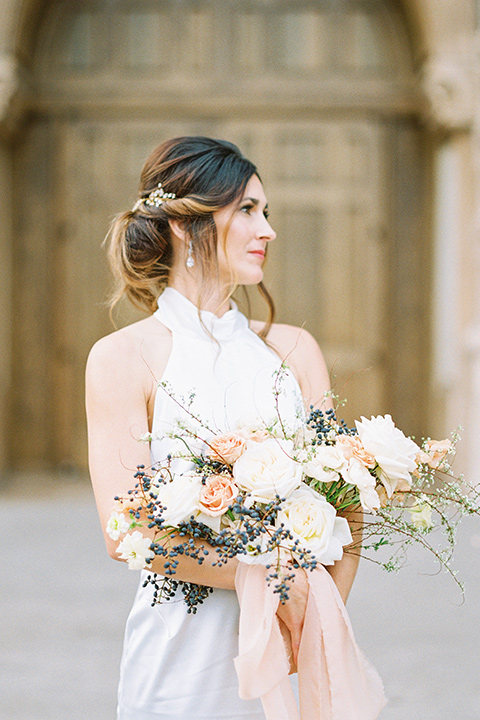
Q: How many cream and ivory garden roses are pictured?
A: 4